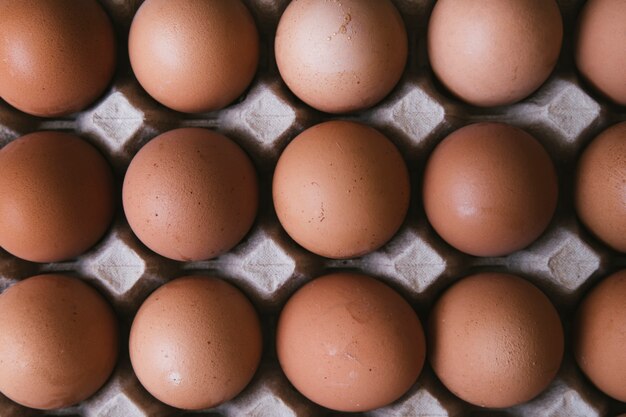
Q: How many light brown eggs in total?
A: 15